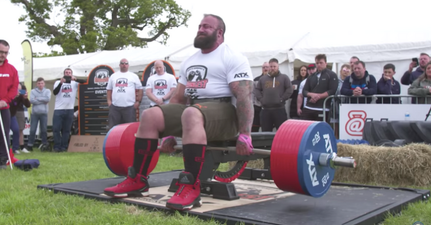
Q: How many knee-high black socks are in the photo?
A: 2